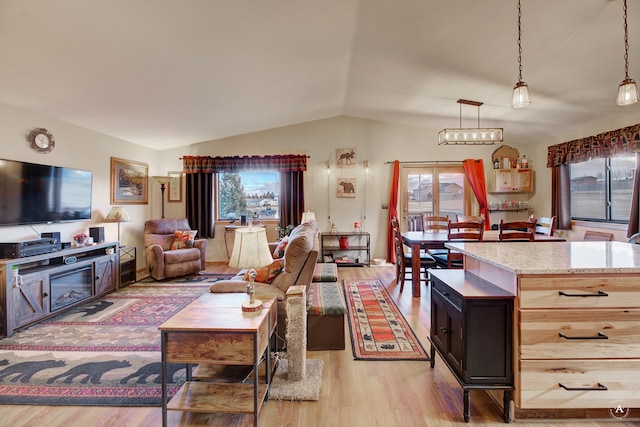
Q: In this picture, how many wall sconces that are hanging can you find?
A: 2